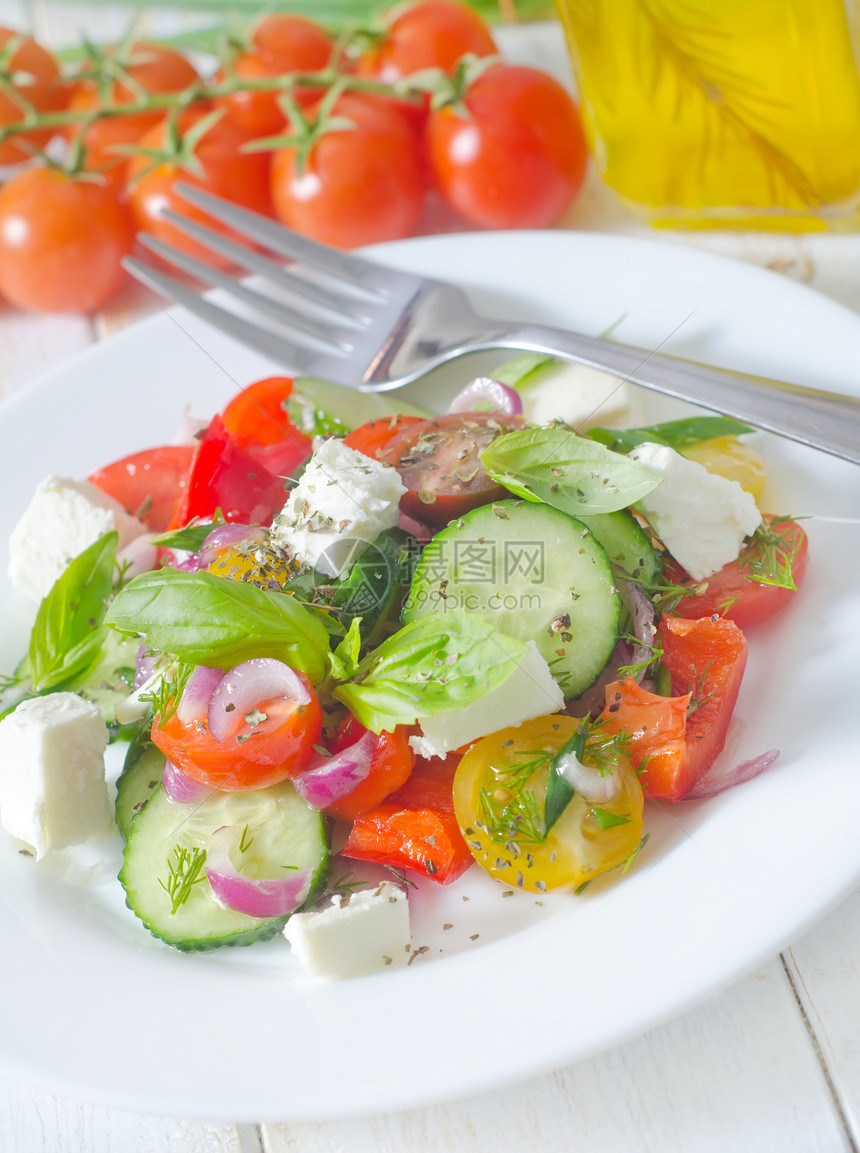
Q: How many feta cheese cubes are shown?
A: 7